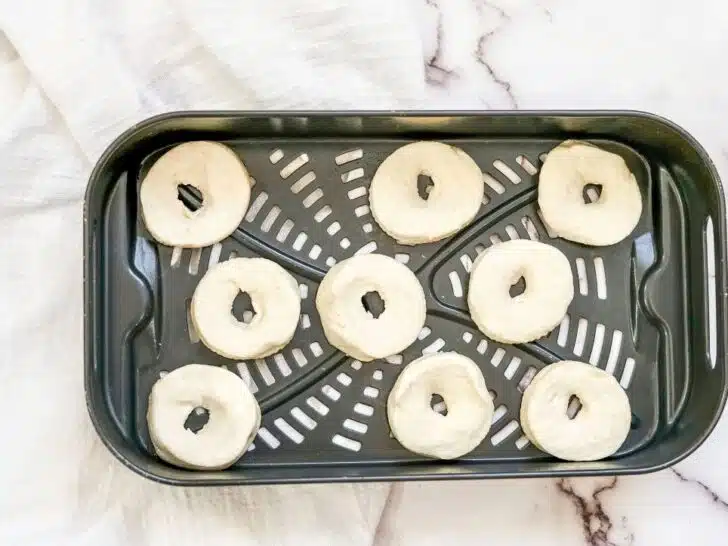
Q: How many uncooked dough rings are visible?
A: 9